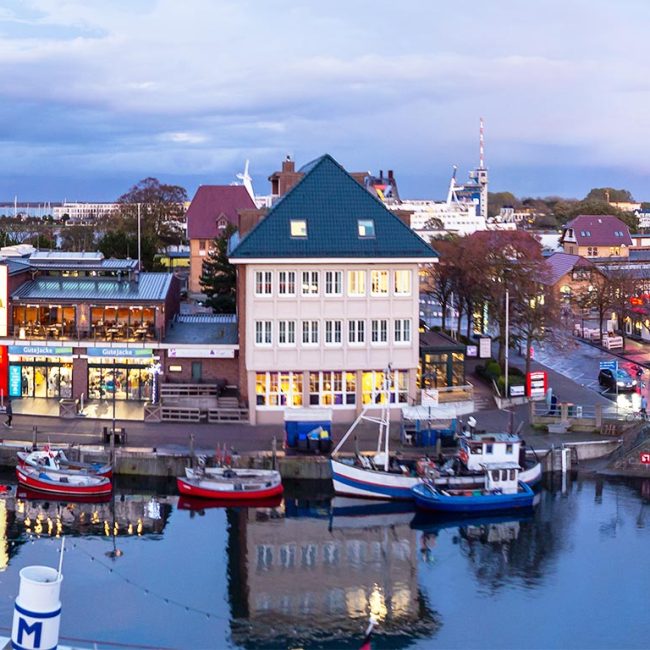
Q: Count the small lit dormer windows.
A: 2